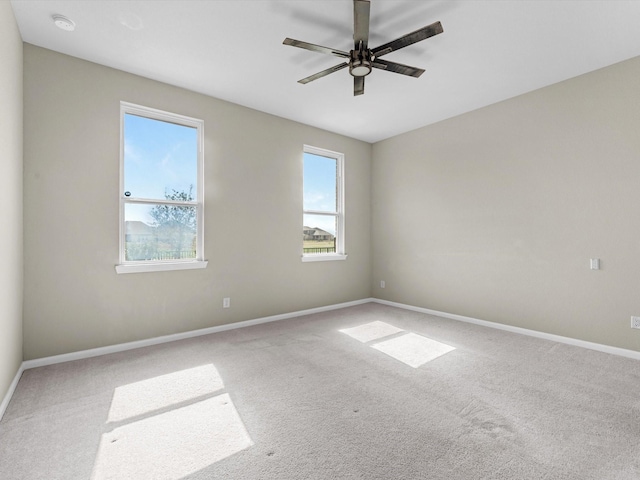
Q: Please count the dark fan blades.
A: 6